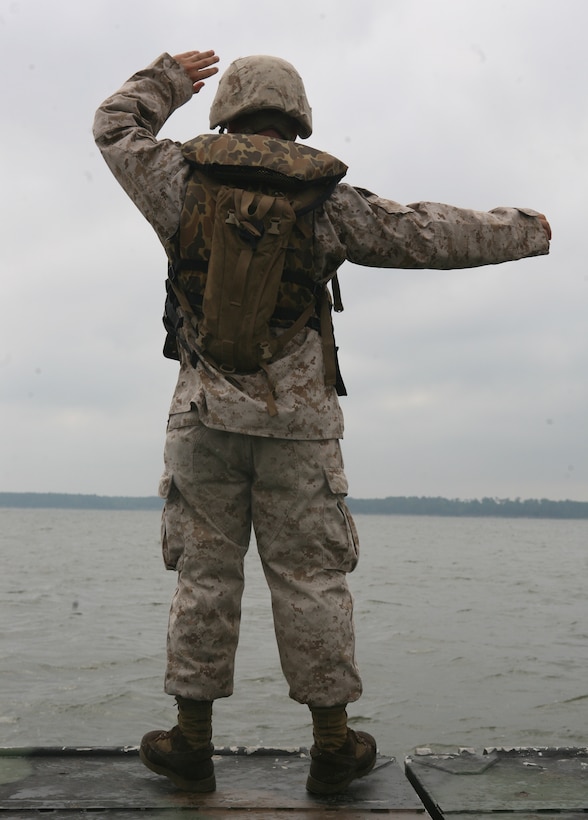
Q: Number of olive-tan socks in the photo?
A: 2